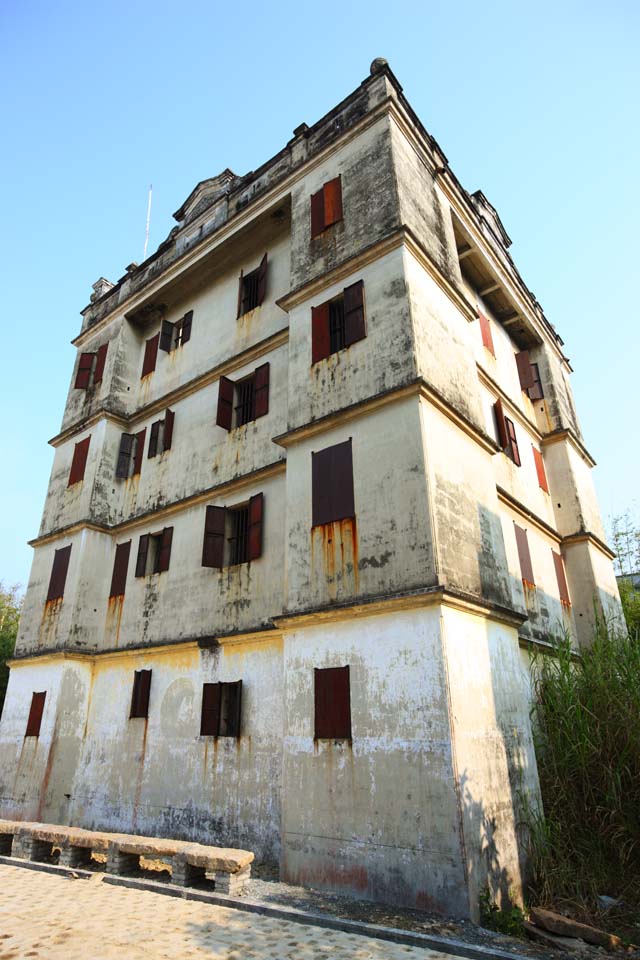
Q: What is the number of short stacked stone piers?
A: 5